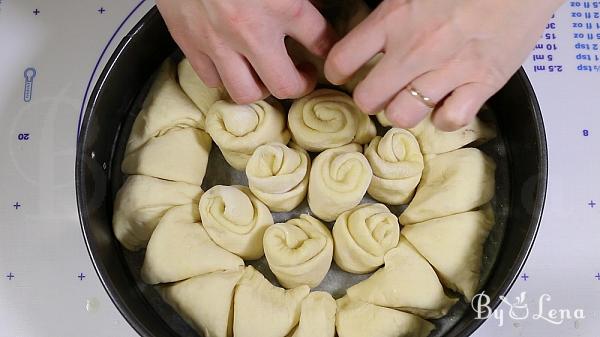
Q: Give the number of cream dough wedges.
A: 13